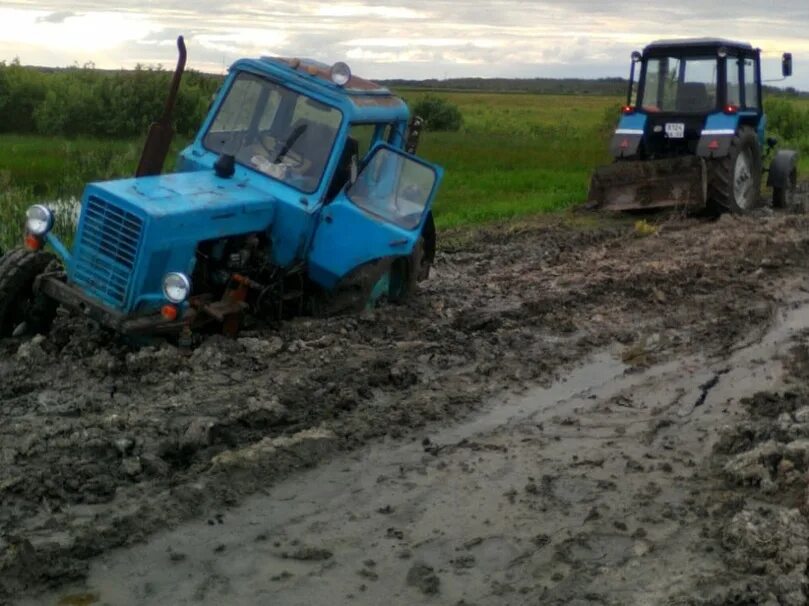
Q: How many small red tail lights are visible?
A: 2